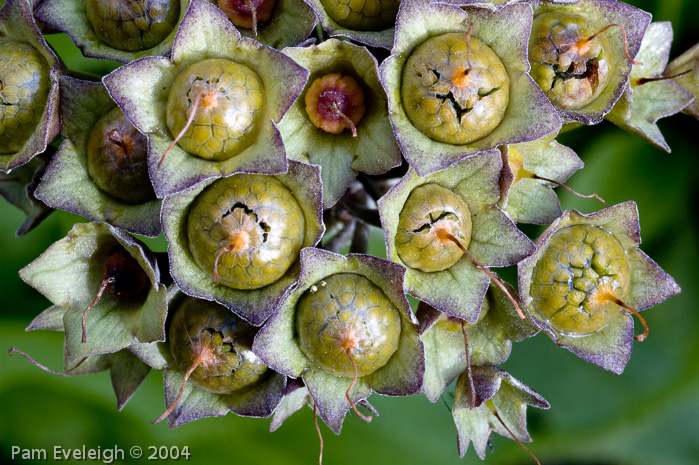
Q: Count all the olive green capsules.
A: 12